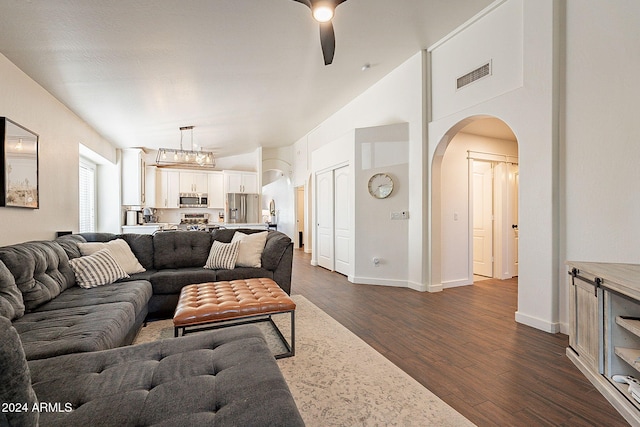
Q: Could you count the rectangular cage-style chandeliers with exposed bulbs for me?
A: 1